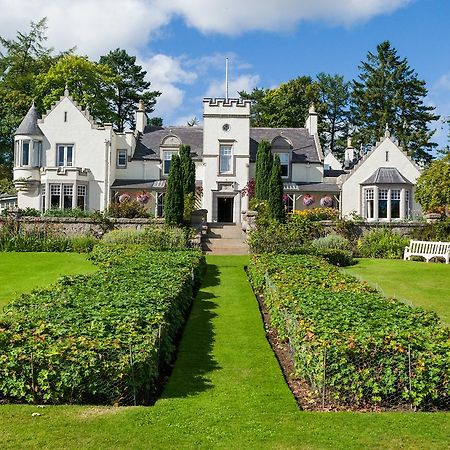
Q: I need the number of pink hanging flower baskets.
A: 4